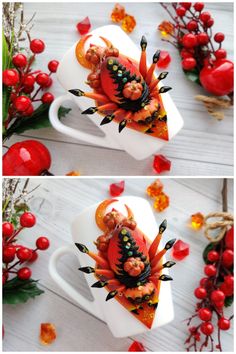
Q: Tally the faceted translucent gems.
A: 14